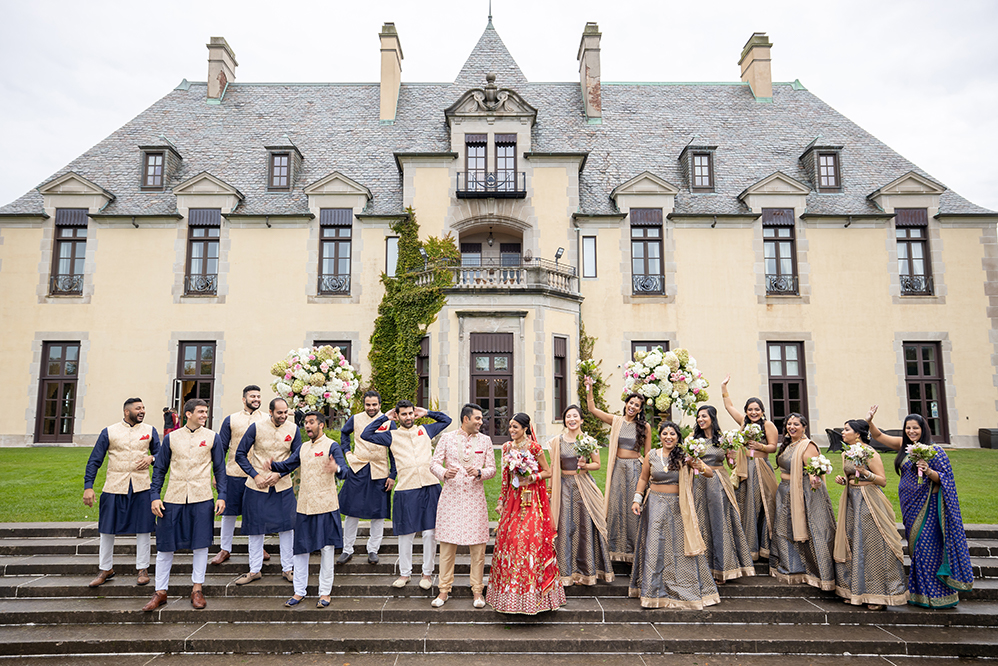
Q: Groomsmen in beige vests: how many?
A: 7